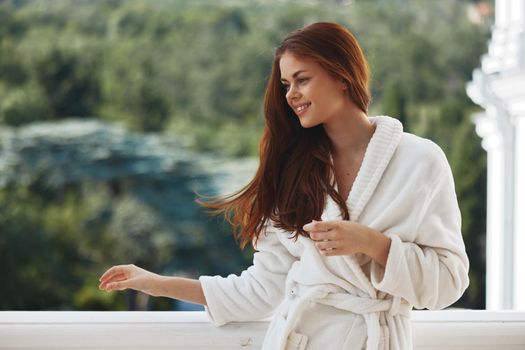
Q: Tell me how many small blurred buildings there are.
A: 1